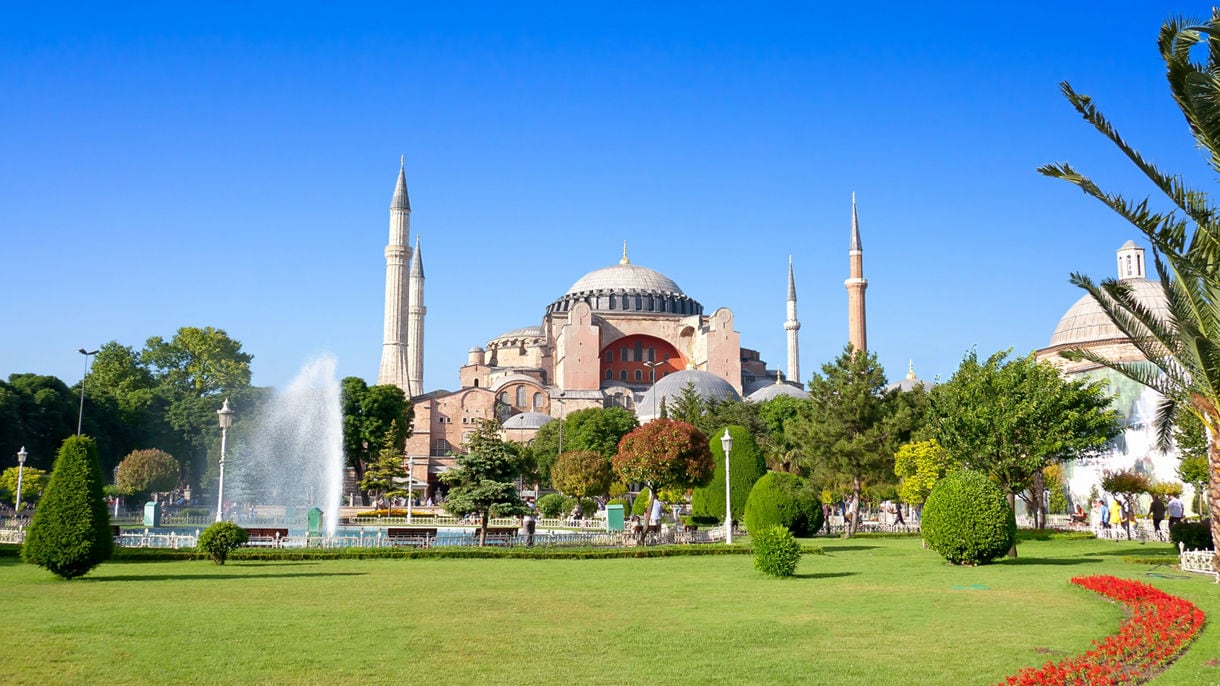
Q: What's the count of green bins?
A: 3